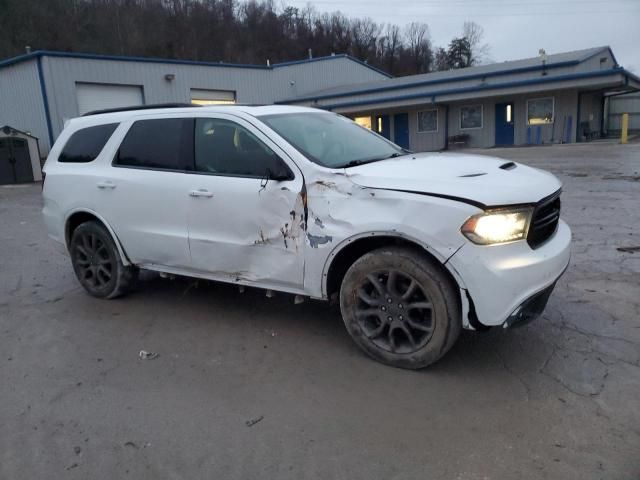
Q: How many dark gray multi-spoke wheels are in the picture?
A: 2